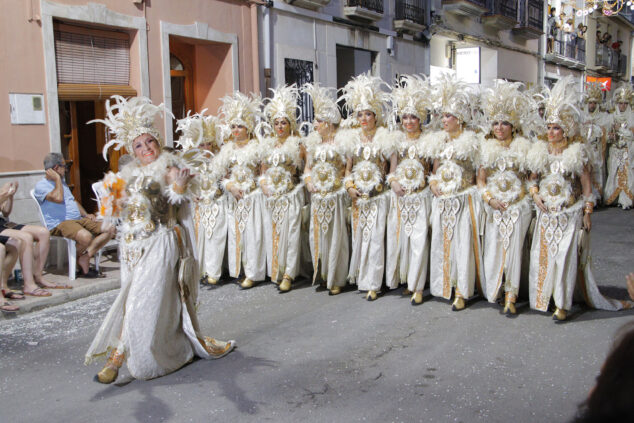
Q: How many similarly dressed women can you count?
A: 10